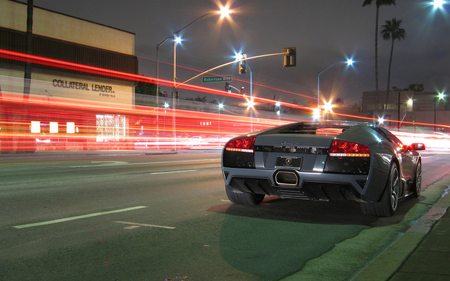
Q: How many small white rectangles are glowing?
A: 3